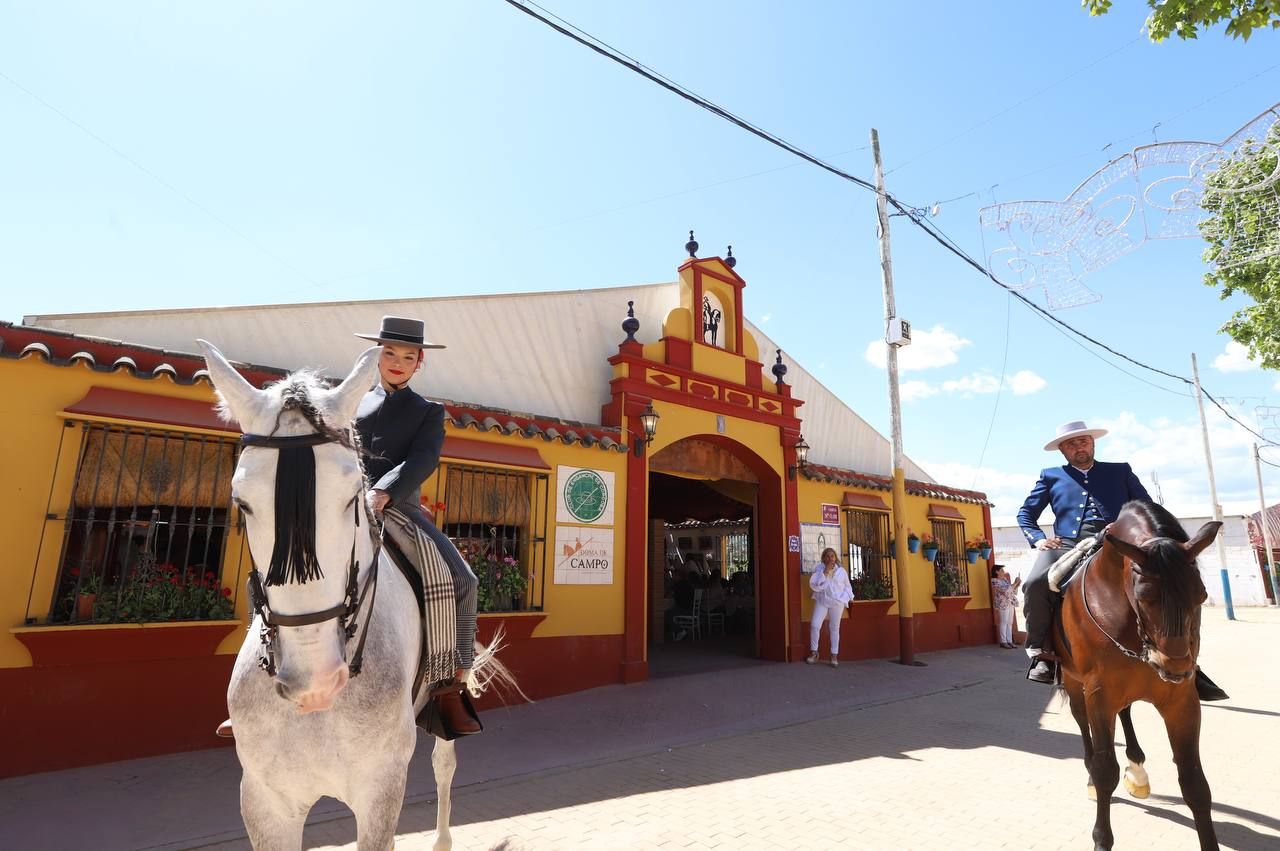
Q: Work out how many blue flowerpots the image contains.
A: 5